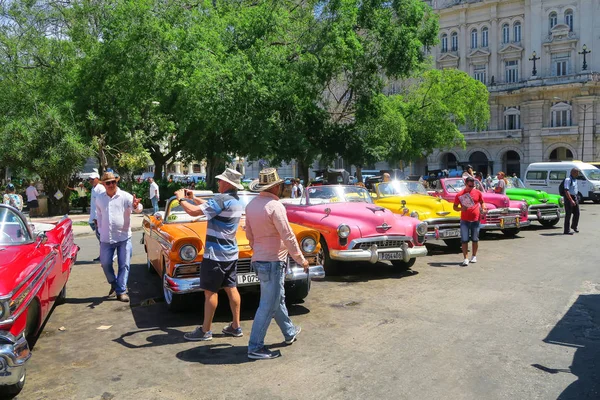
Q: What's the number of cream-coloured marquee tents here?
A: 0